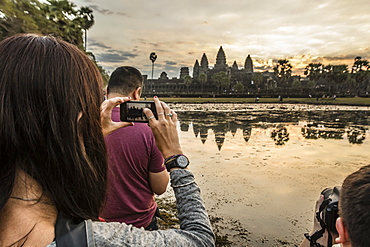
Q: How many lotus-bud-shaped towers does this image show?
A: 5